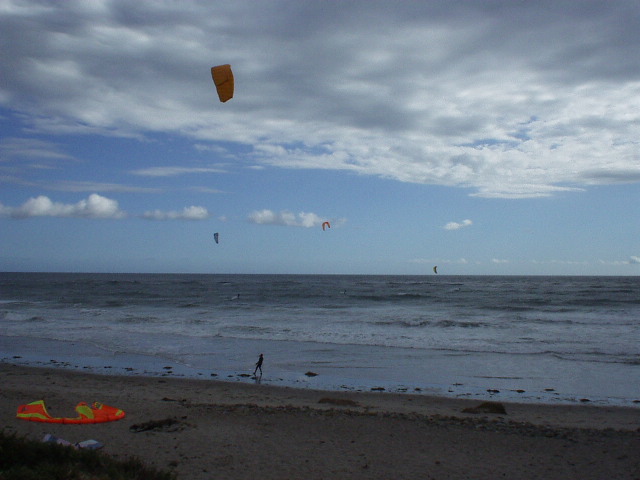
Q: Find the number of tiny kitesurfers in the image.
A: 3